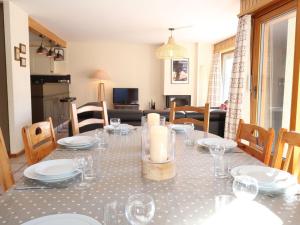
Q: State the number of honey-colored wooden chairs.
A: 6